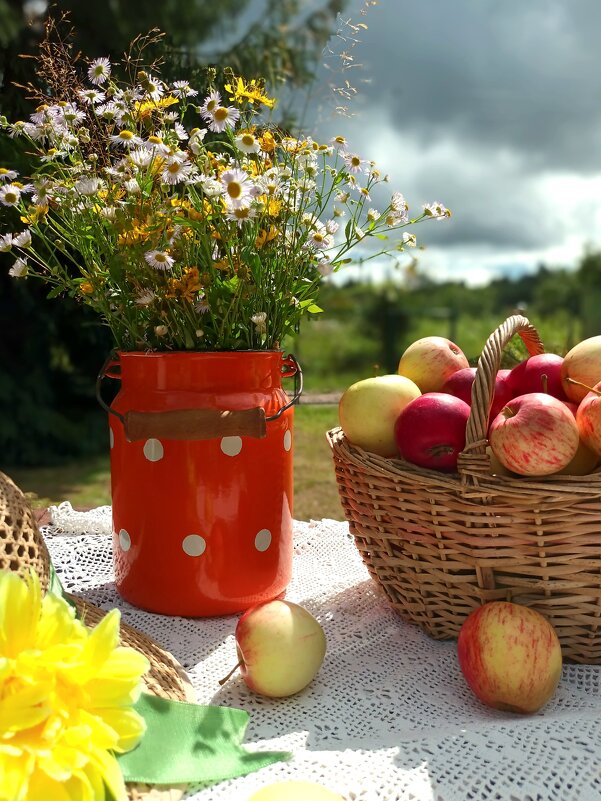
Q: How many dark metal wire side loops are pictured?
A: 2